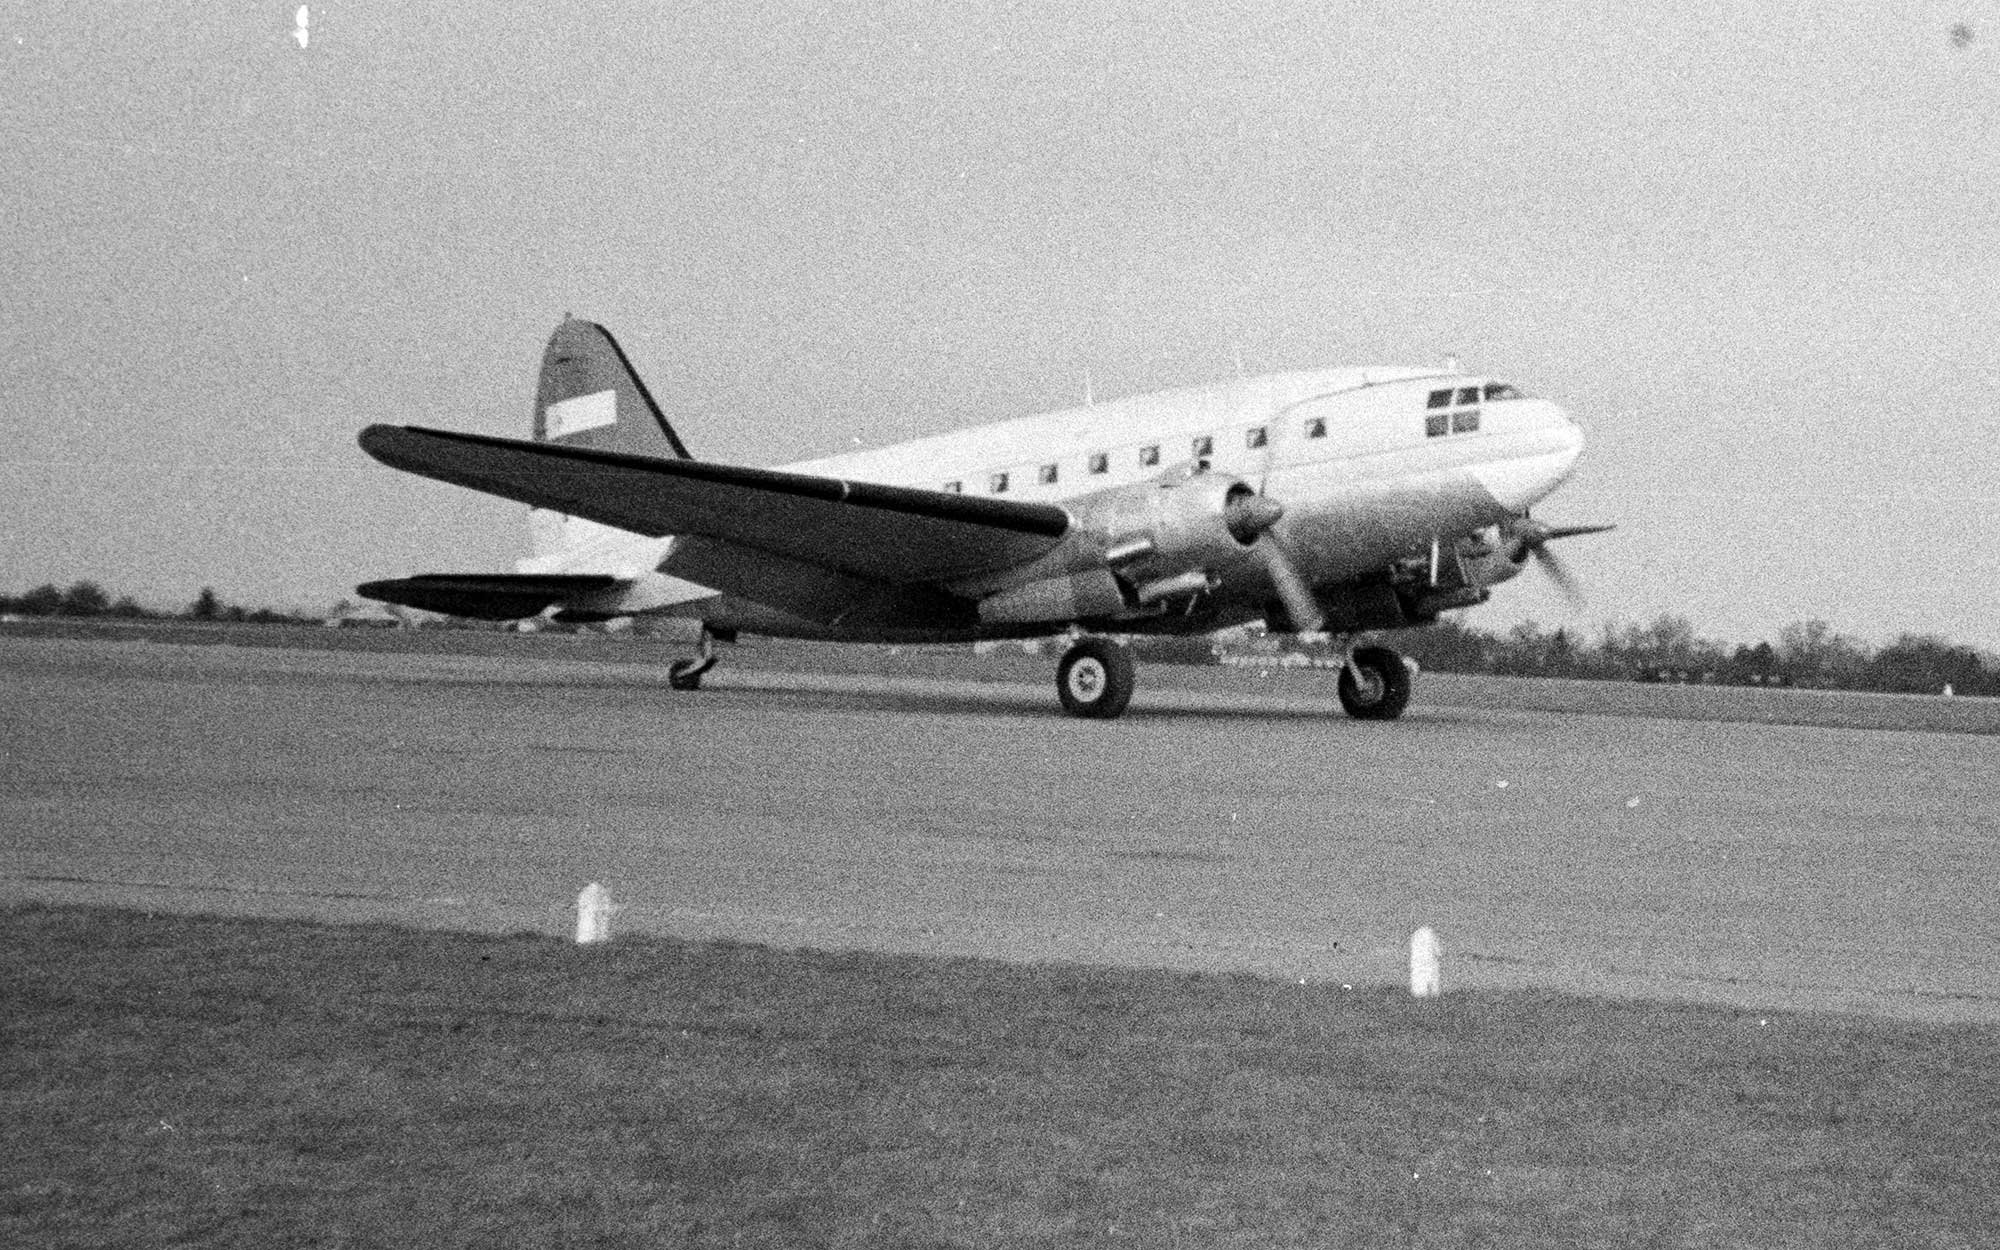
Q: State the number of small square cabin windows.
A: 8